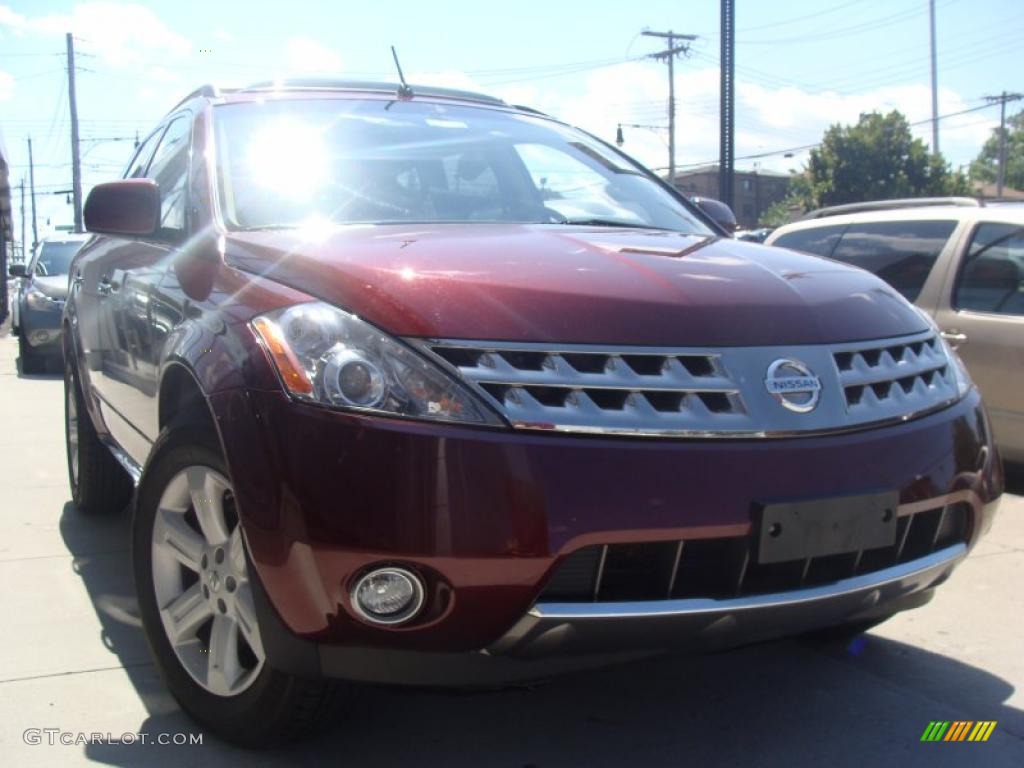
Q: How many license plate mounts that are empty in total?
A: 1